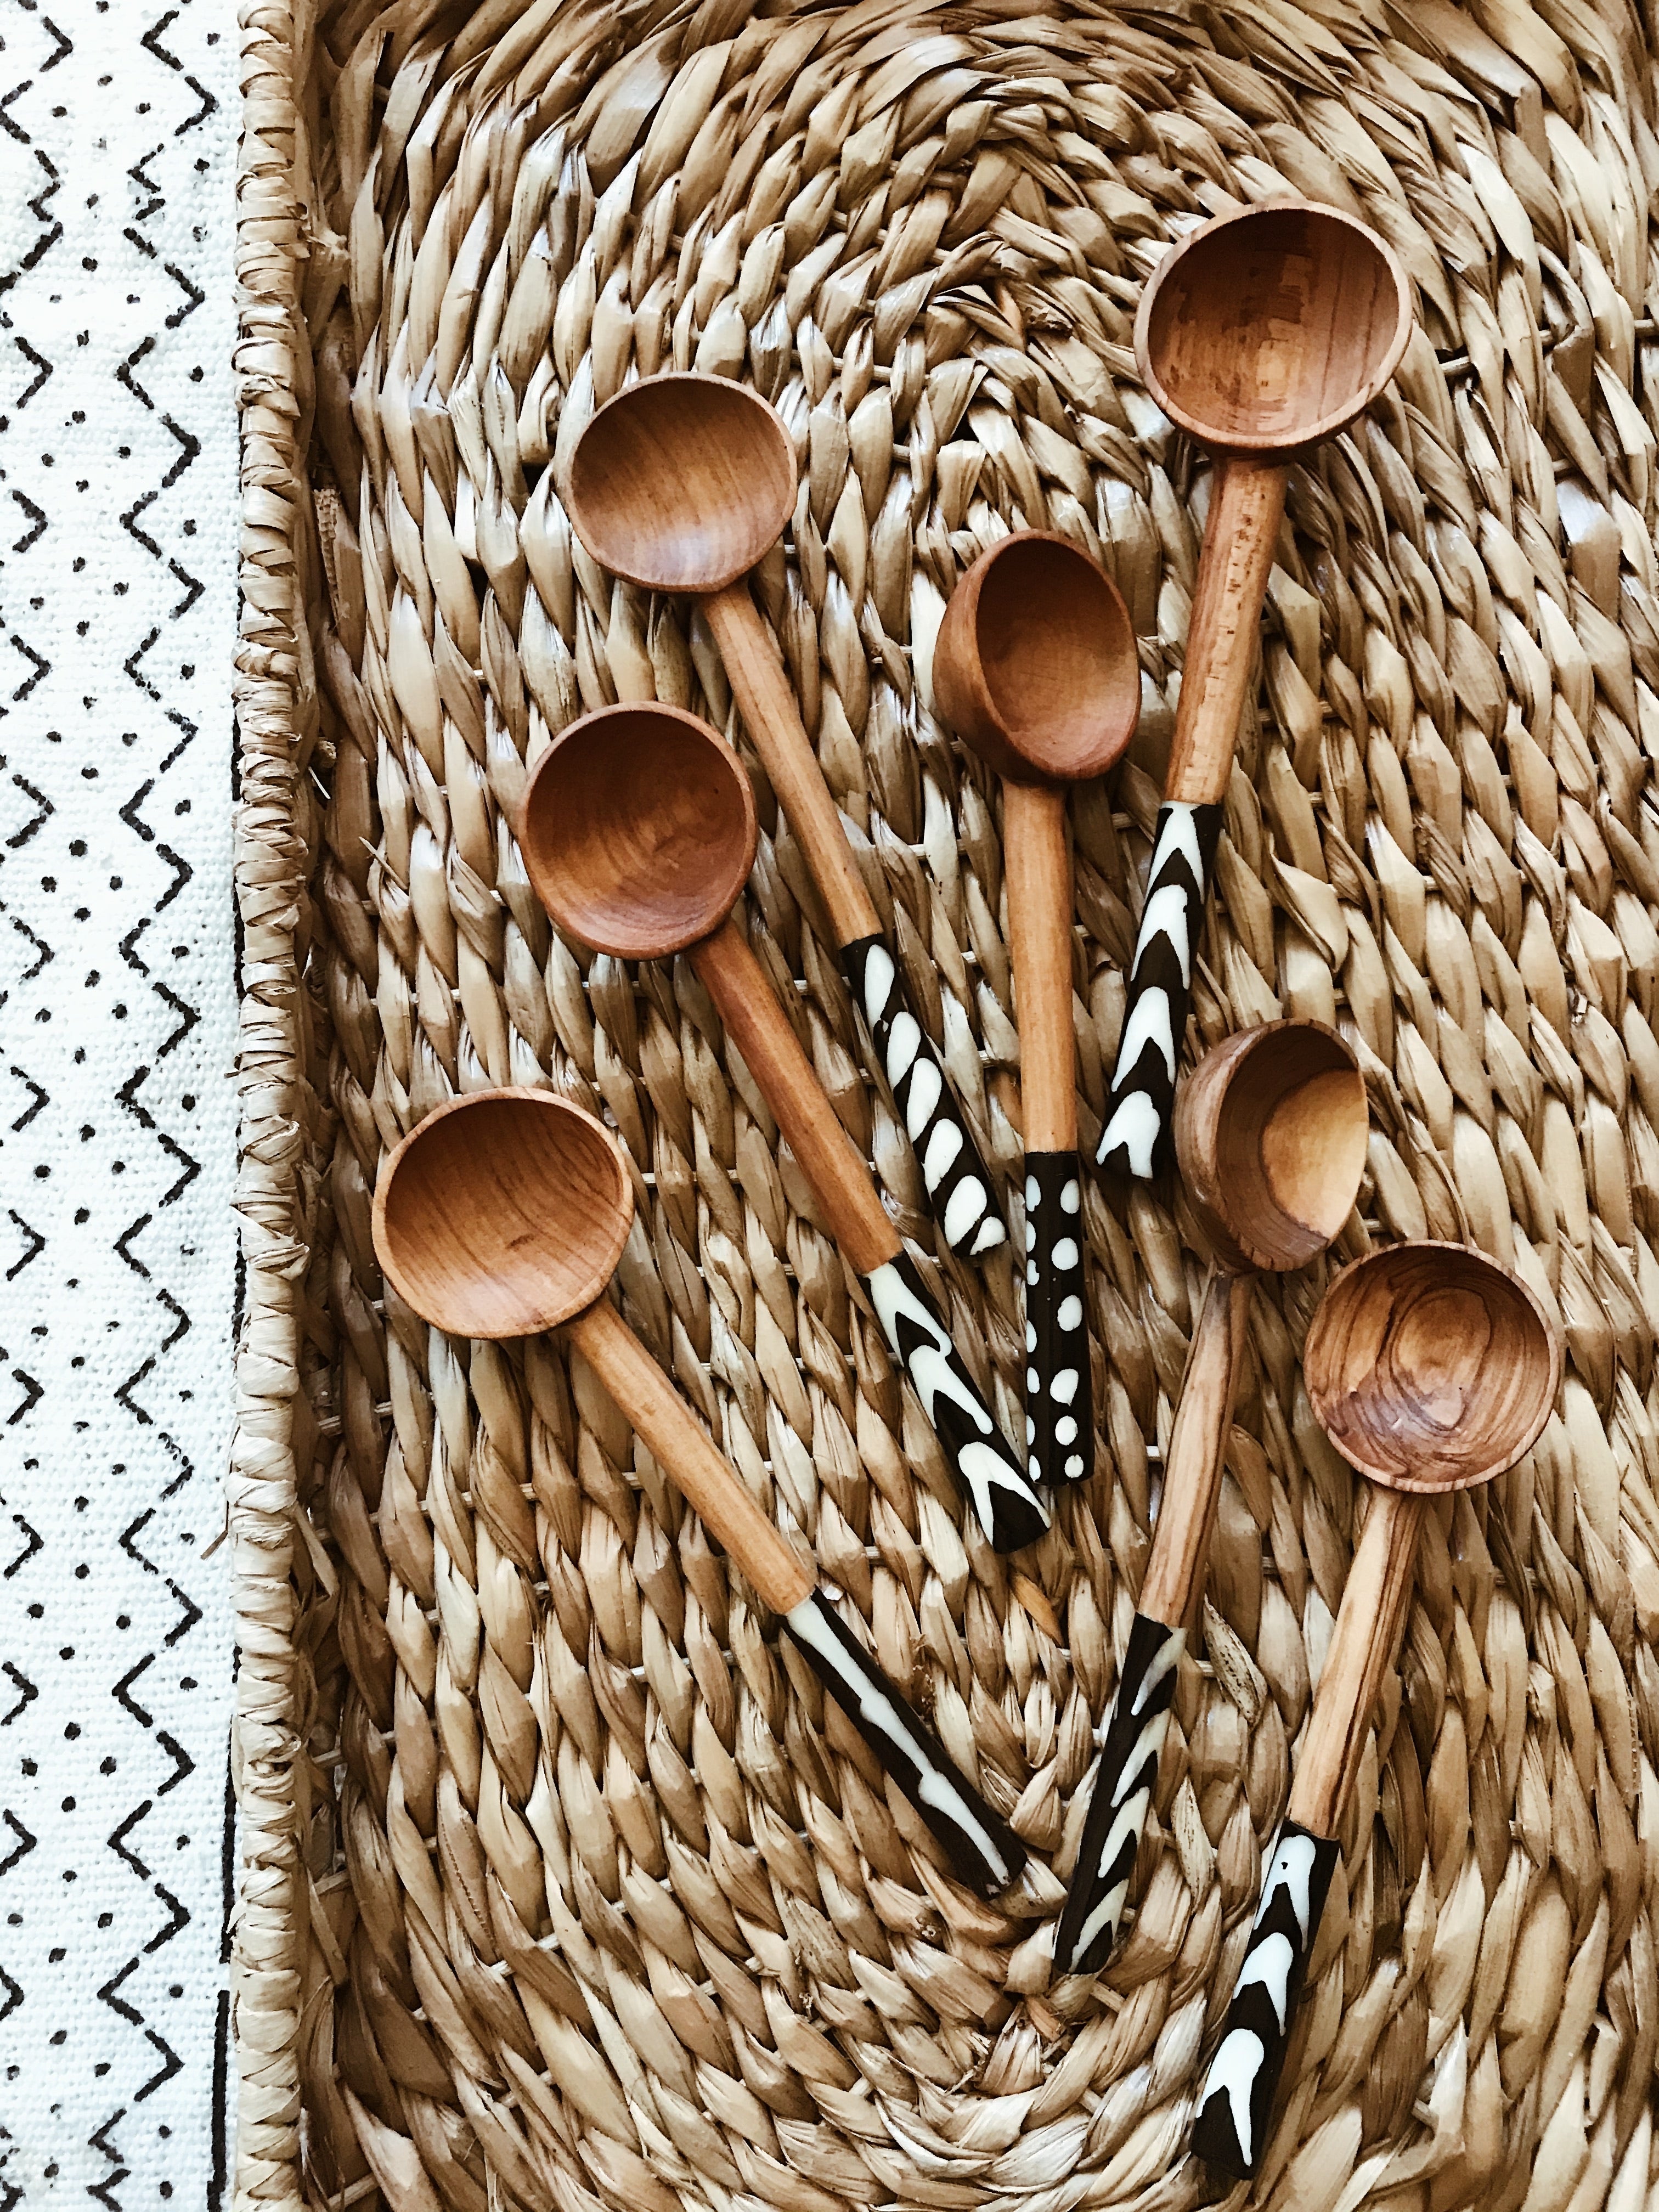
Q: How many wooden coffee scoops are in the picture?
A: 7